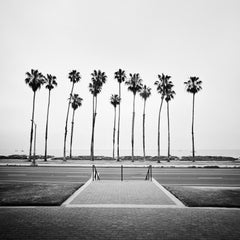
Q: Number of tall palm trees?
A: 13